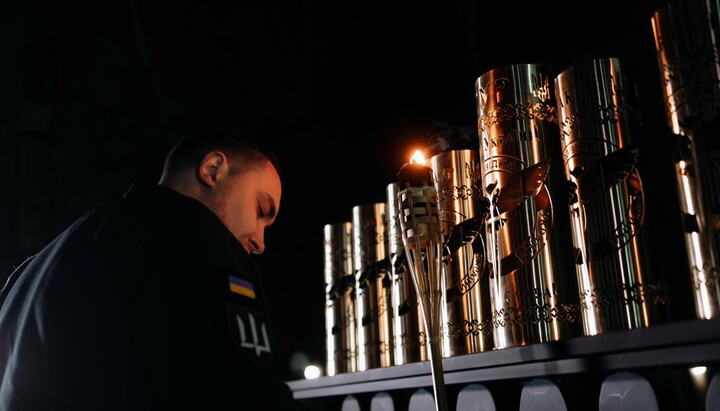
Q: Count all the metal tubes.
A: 7